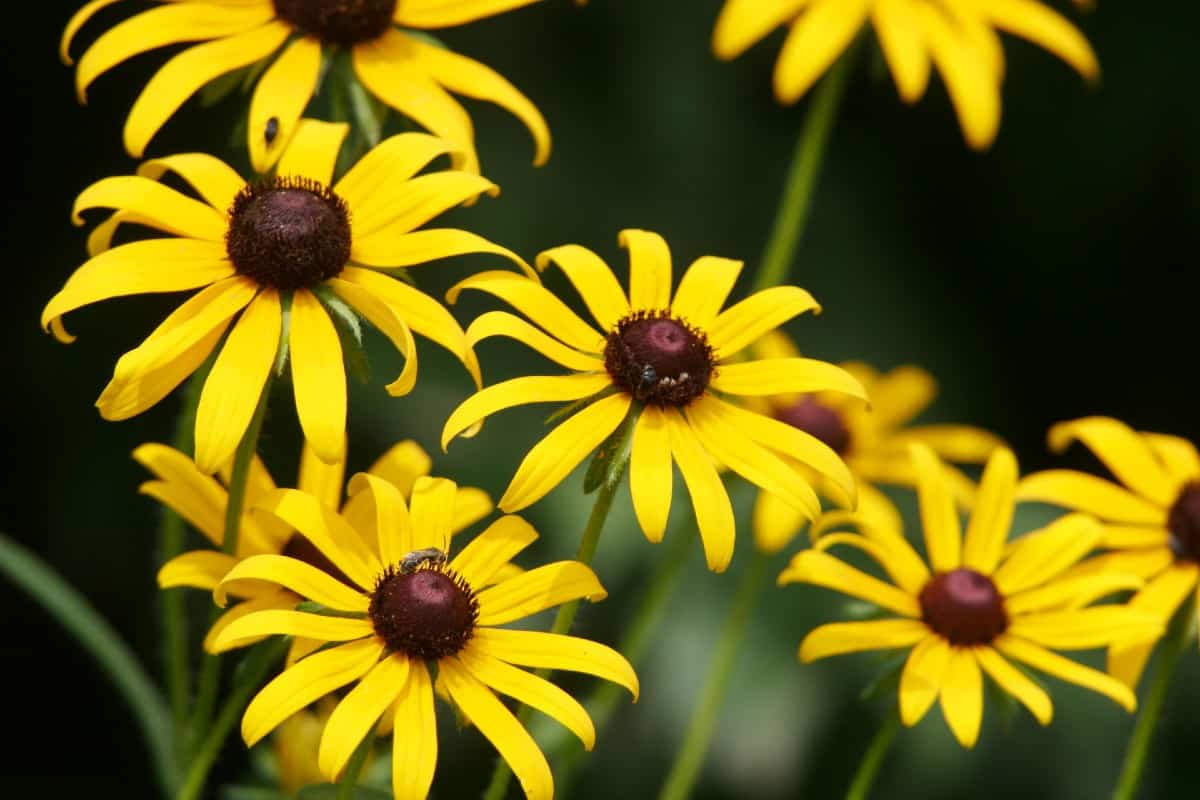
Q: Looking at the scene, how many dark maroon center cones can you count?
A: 8